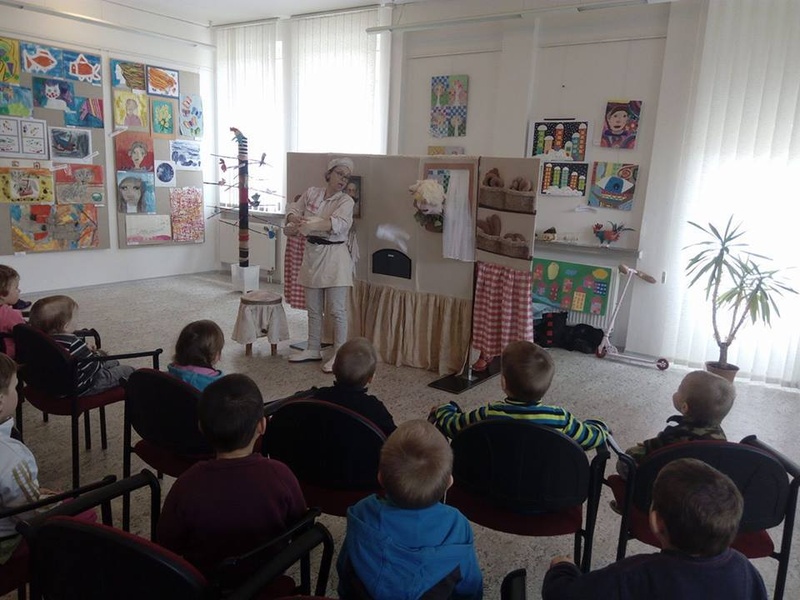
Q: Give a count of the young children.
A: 10